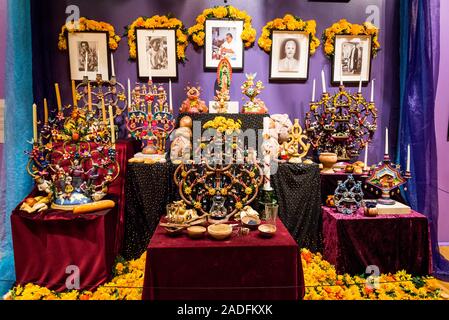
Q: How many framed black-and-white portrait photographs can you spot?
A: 4